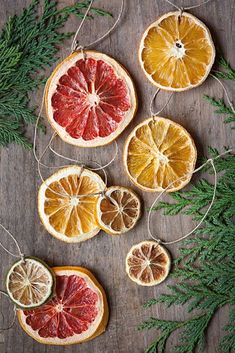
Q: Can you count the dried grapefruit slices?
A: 2